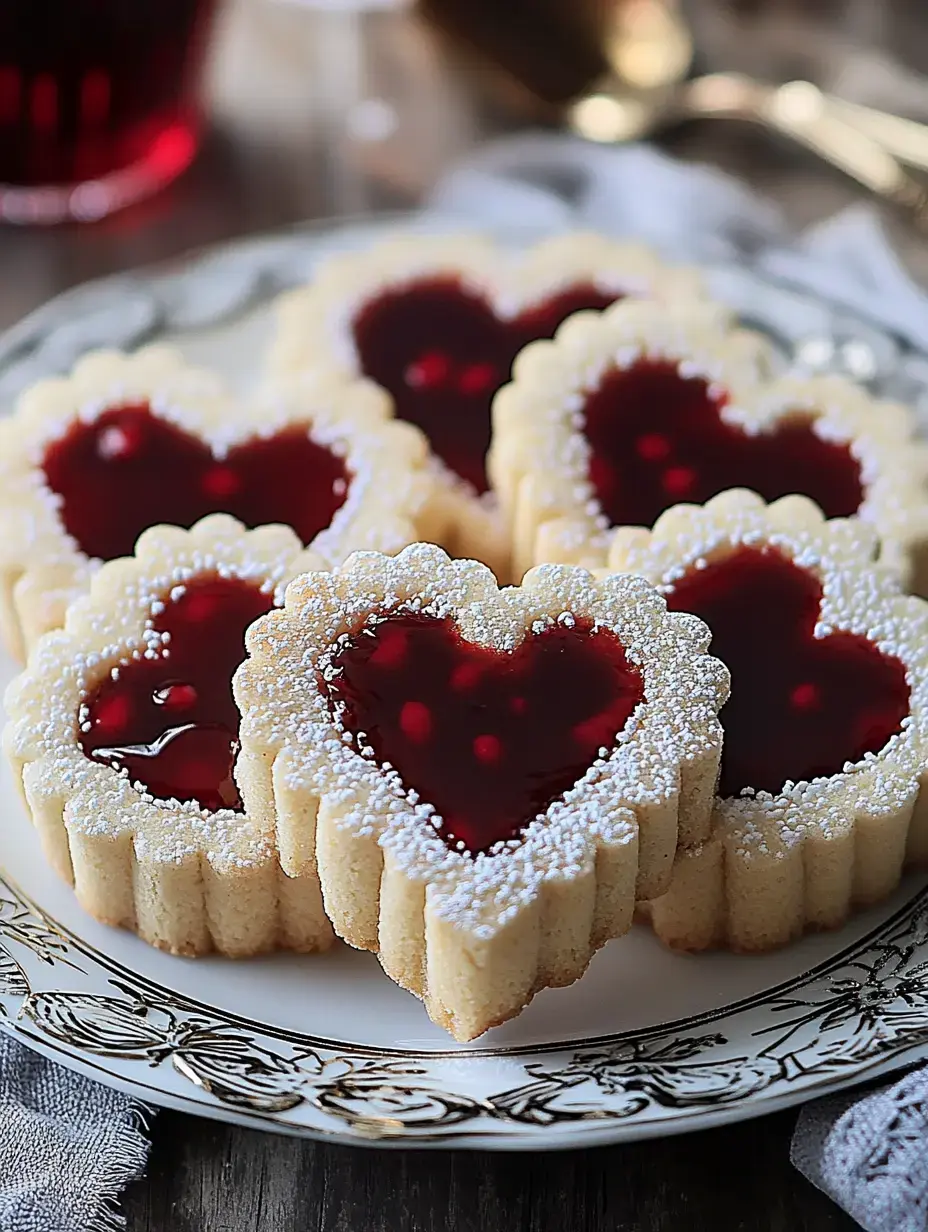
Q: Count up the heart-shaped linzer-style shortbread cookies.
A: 6